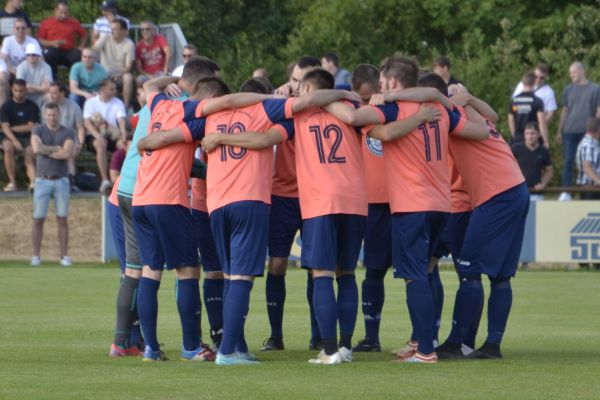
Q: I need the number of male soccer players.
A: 11